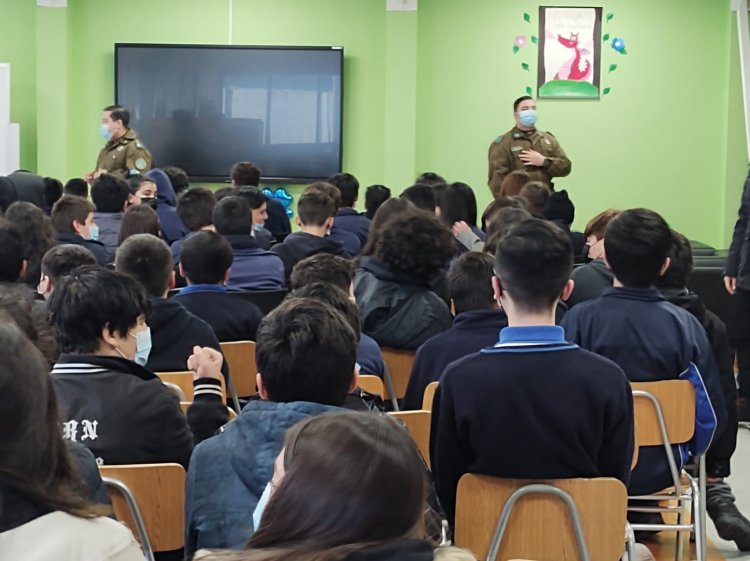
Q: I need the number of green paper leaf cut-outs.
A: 10